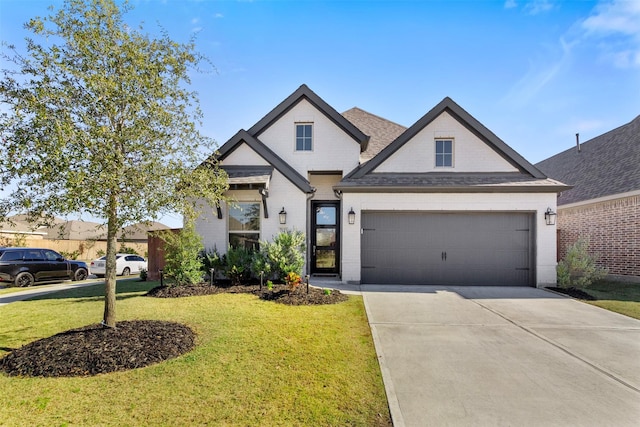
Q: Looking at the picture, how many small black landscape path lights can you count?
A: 4